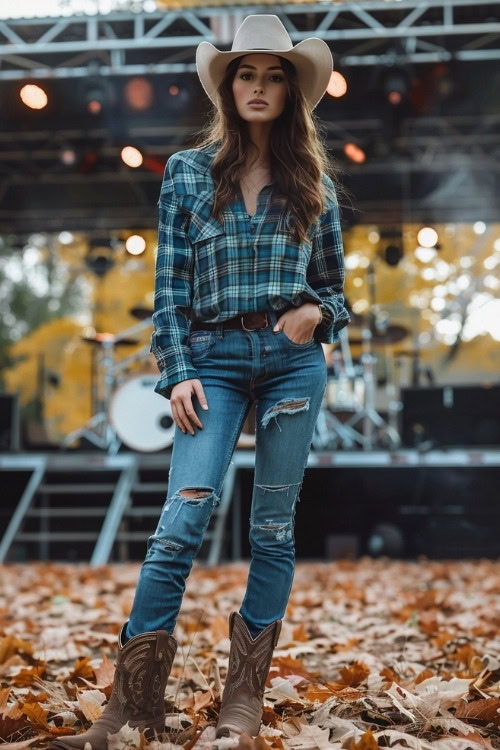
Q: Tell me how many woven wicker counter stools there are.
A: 0